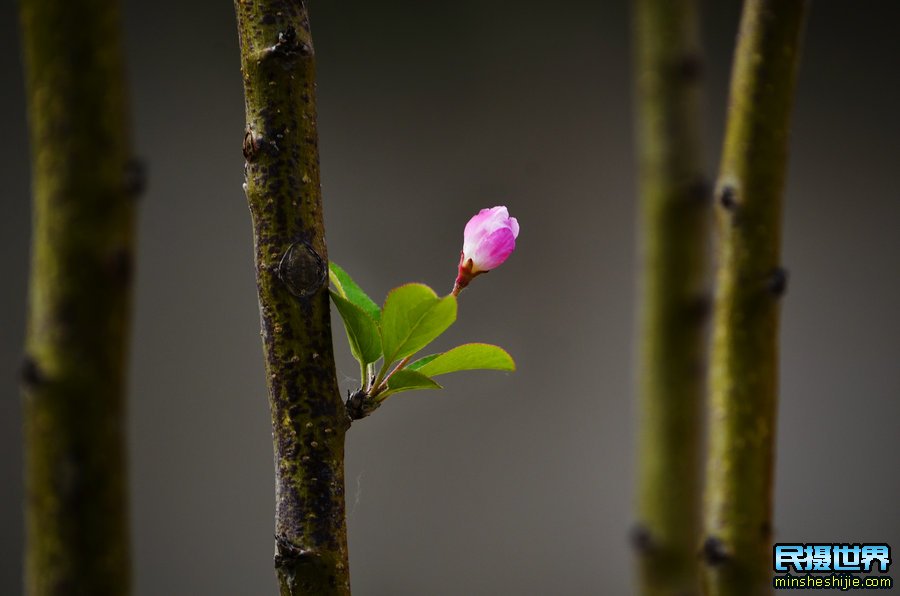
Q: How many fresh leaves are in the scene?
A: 5